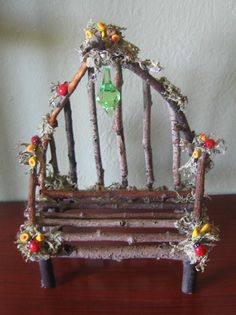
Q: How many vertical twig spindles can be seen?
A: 6